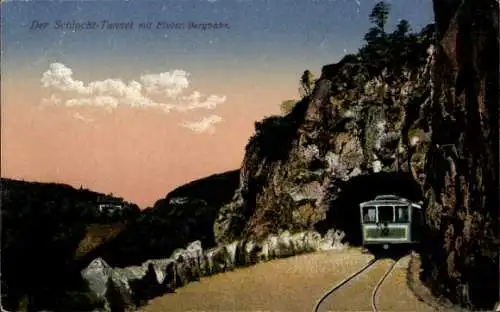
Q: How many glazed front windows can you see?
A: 3